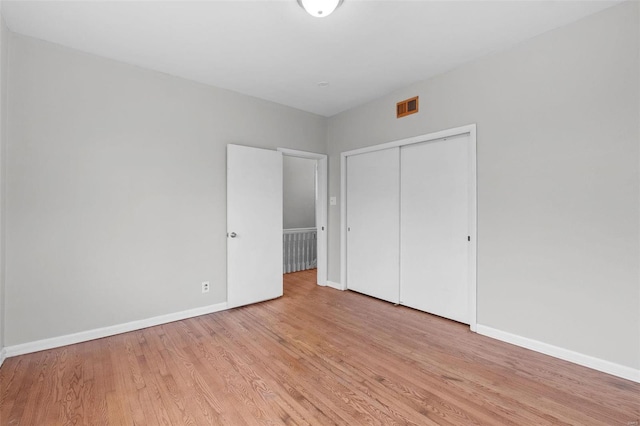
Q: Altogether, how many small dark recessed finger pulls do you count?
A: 2